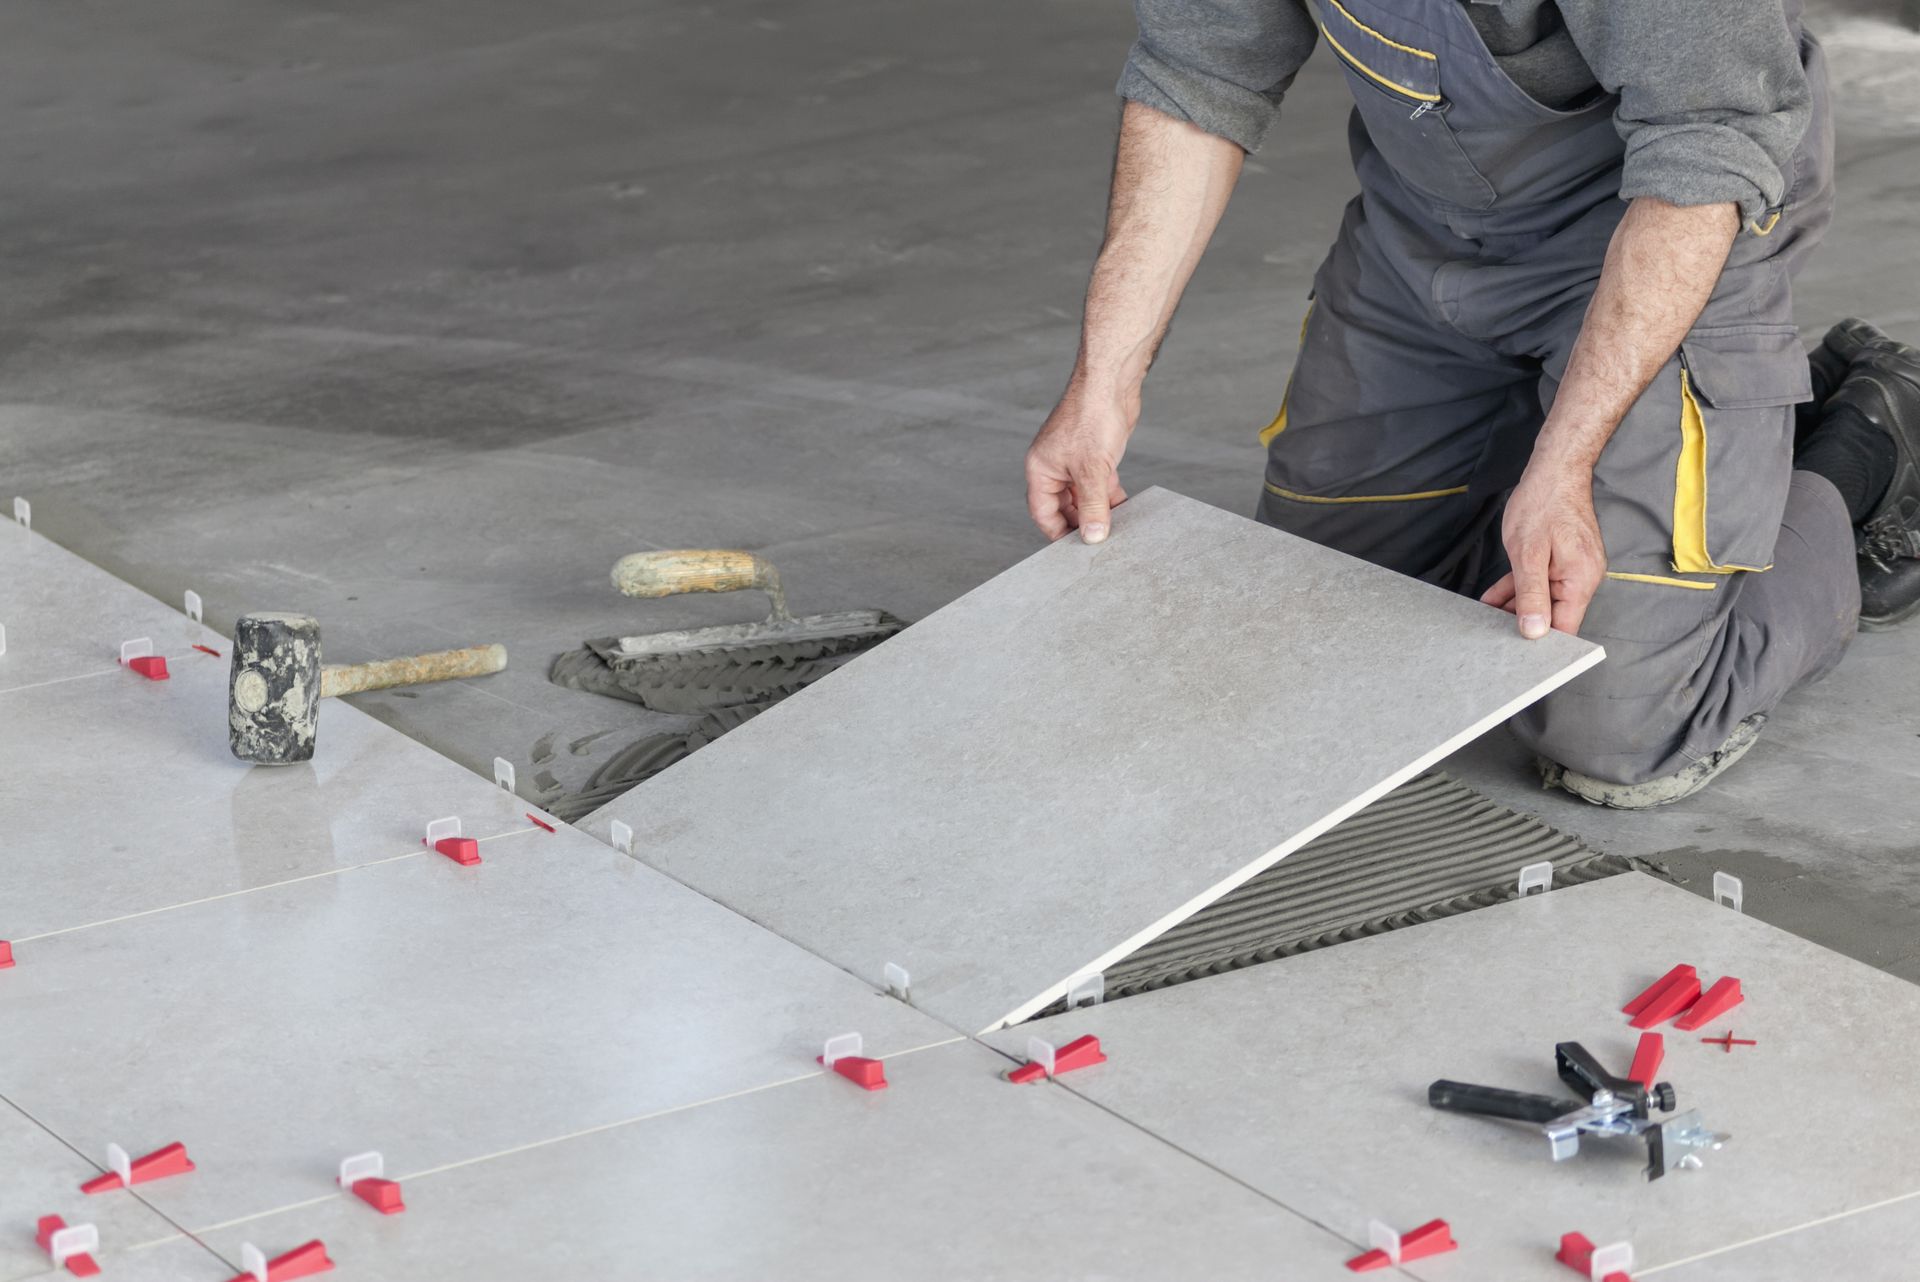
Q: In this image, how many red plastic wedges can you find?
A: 15